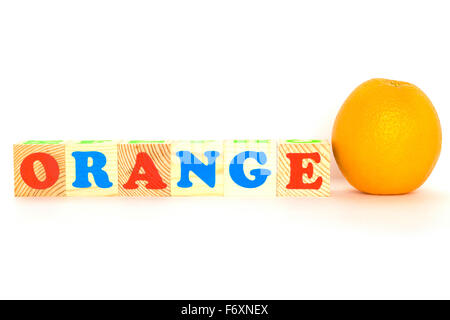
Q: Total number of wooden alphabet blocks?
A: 6